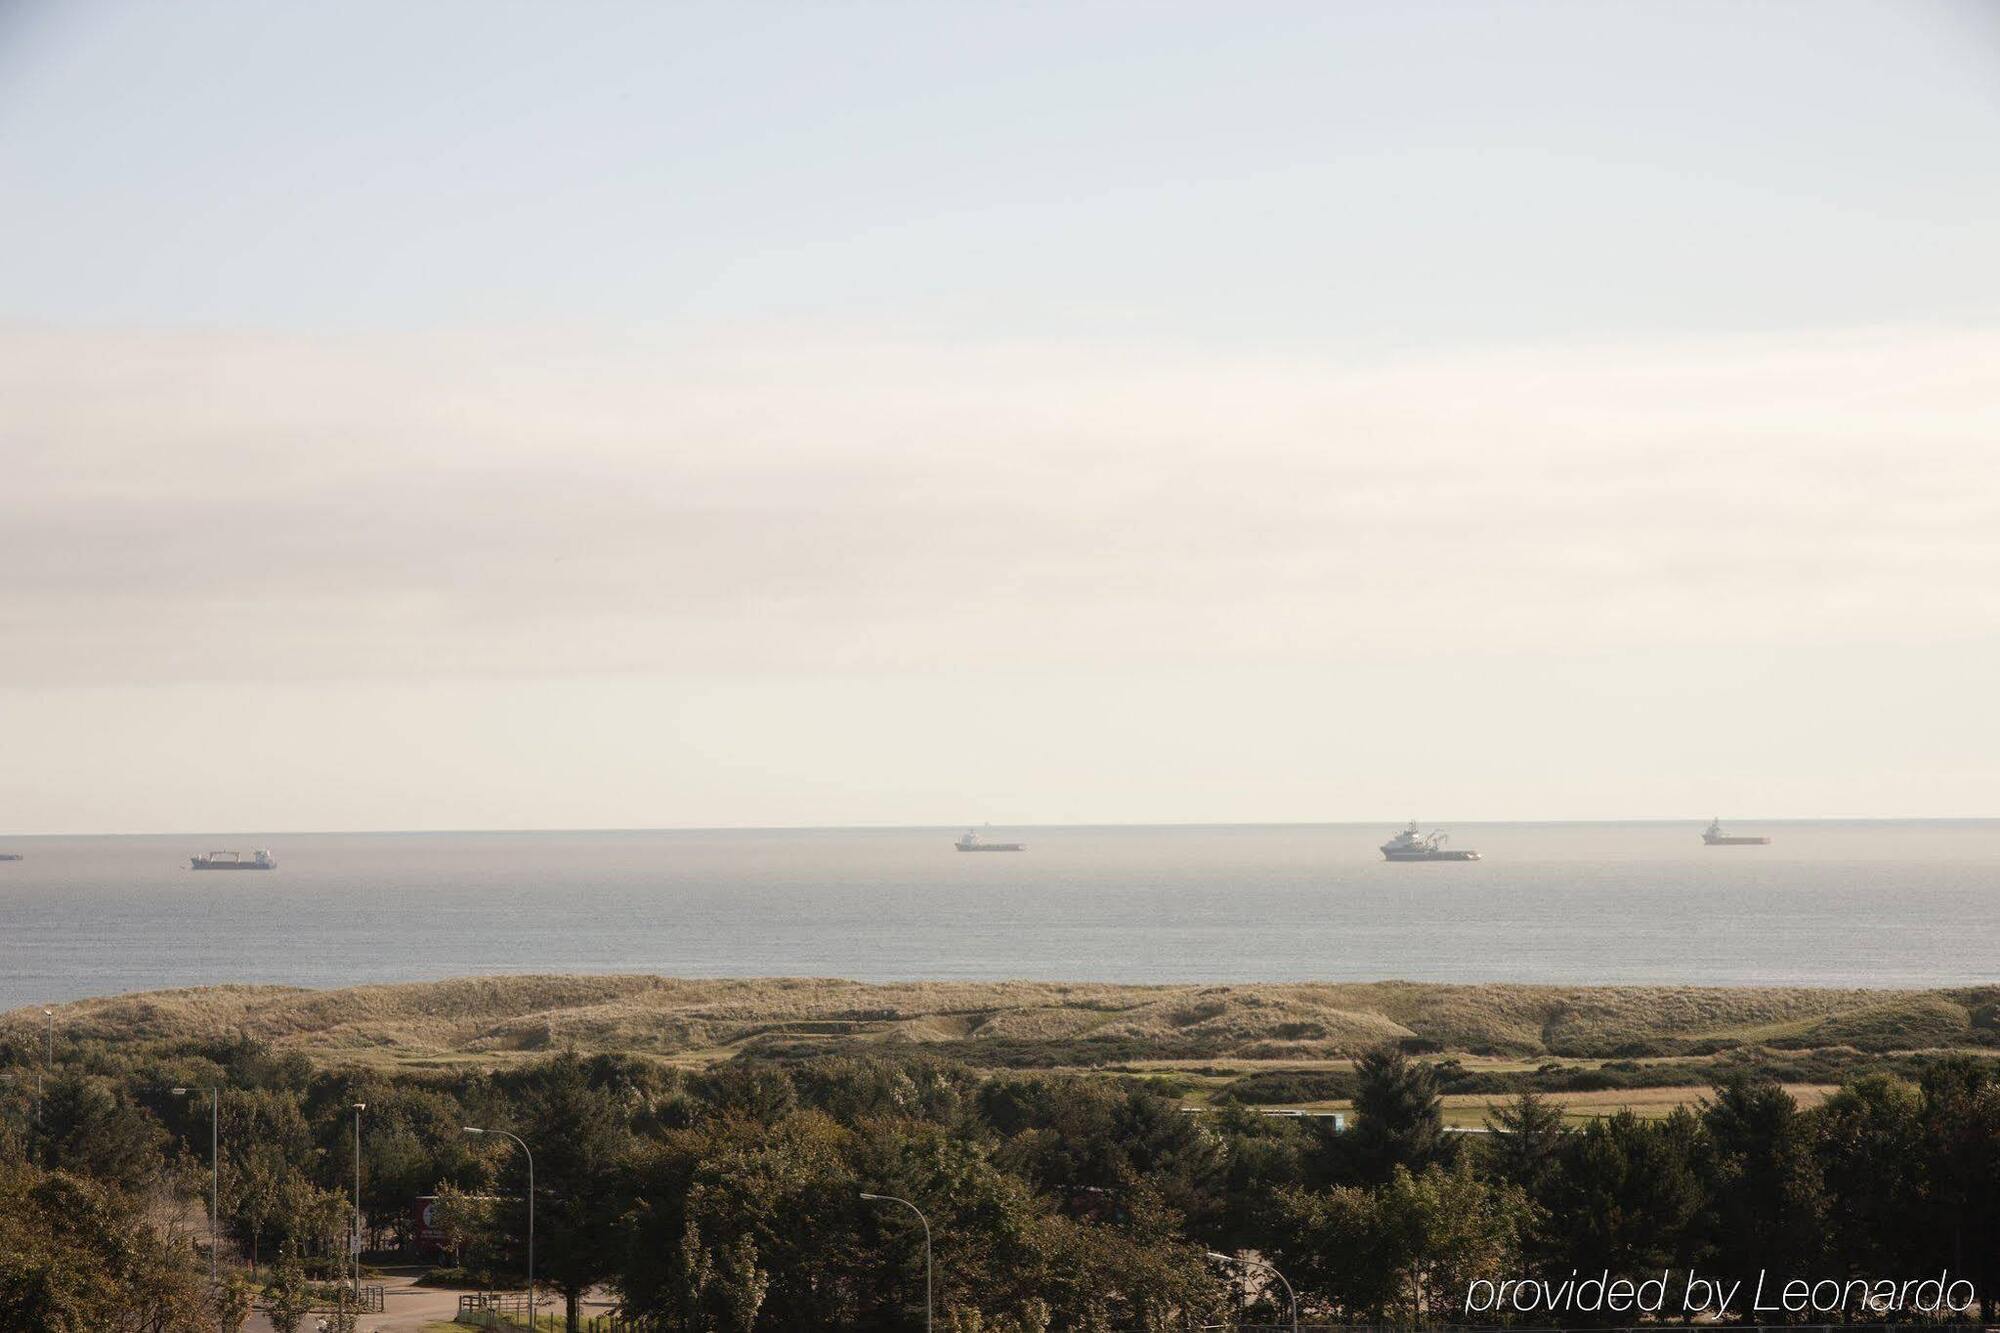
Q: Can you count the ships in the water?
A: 5